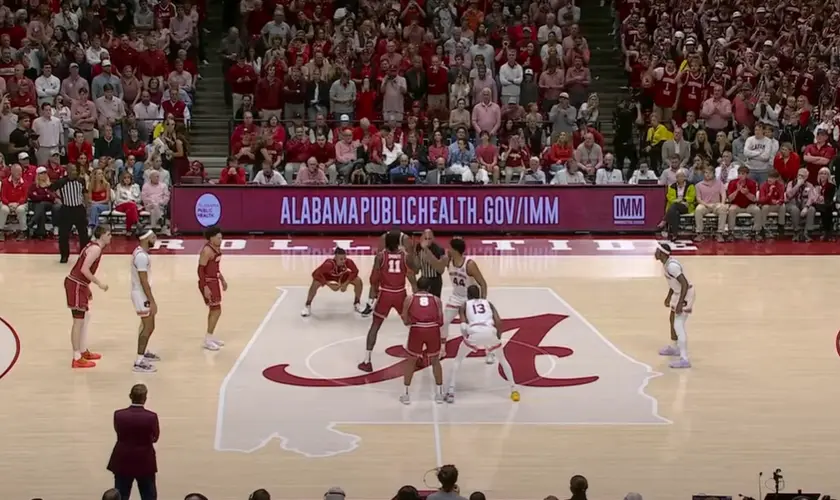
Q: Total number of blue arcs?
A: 0